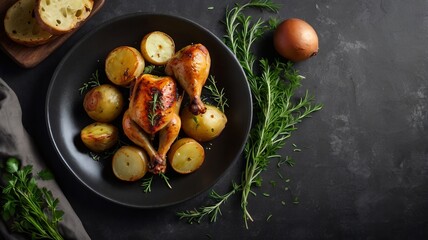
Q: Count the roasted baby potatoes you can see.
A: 7